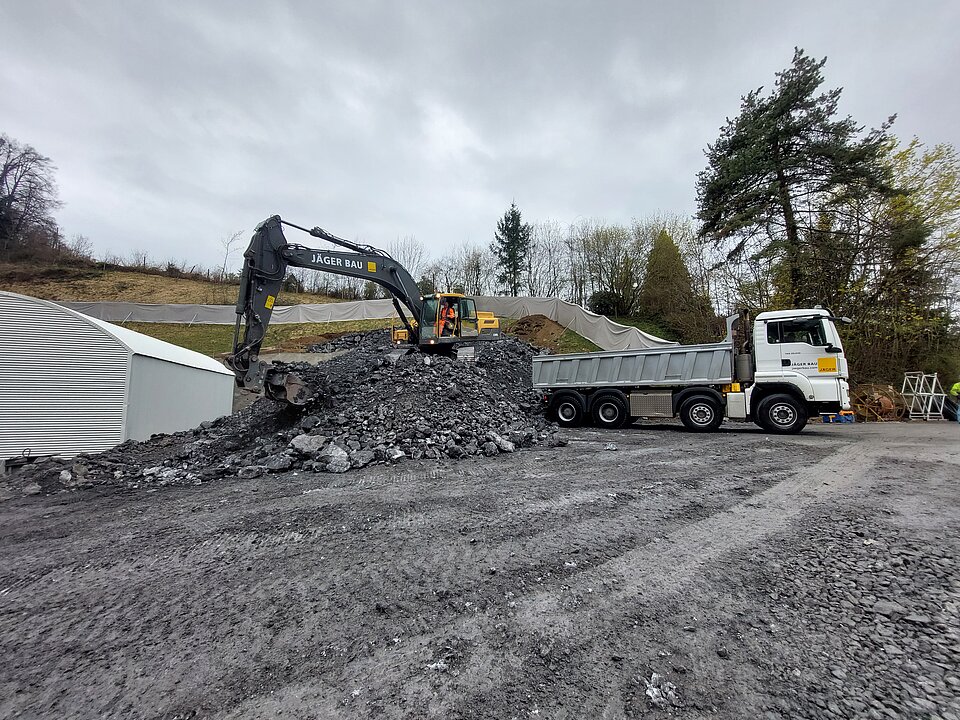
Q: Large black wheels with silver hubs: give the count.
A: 4